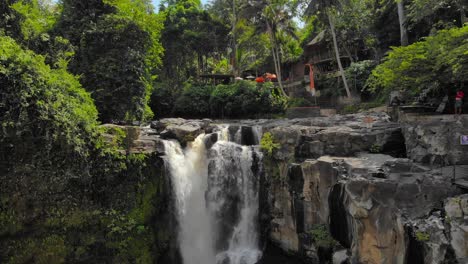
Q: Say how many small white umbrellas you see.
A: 2